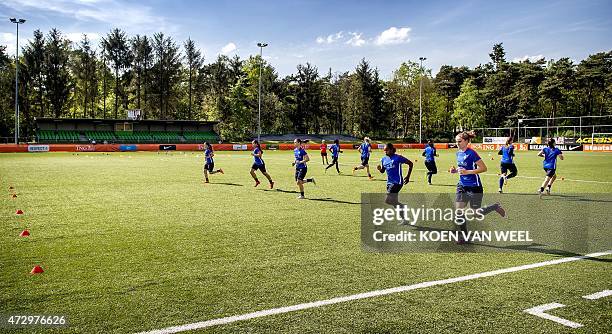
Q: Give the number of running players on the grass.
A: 10